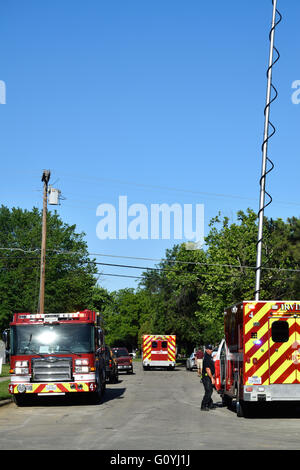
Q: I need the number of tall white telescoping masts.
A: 1